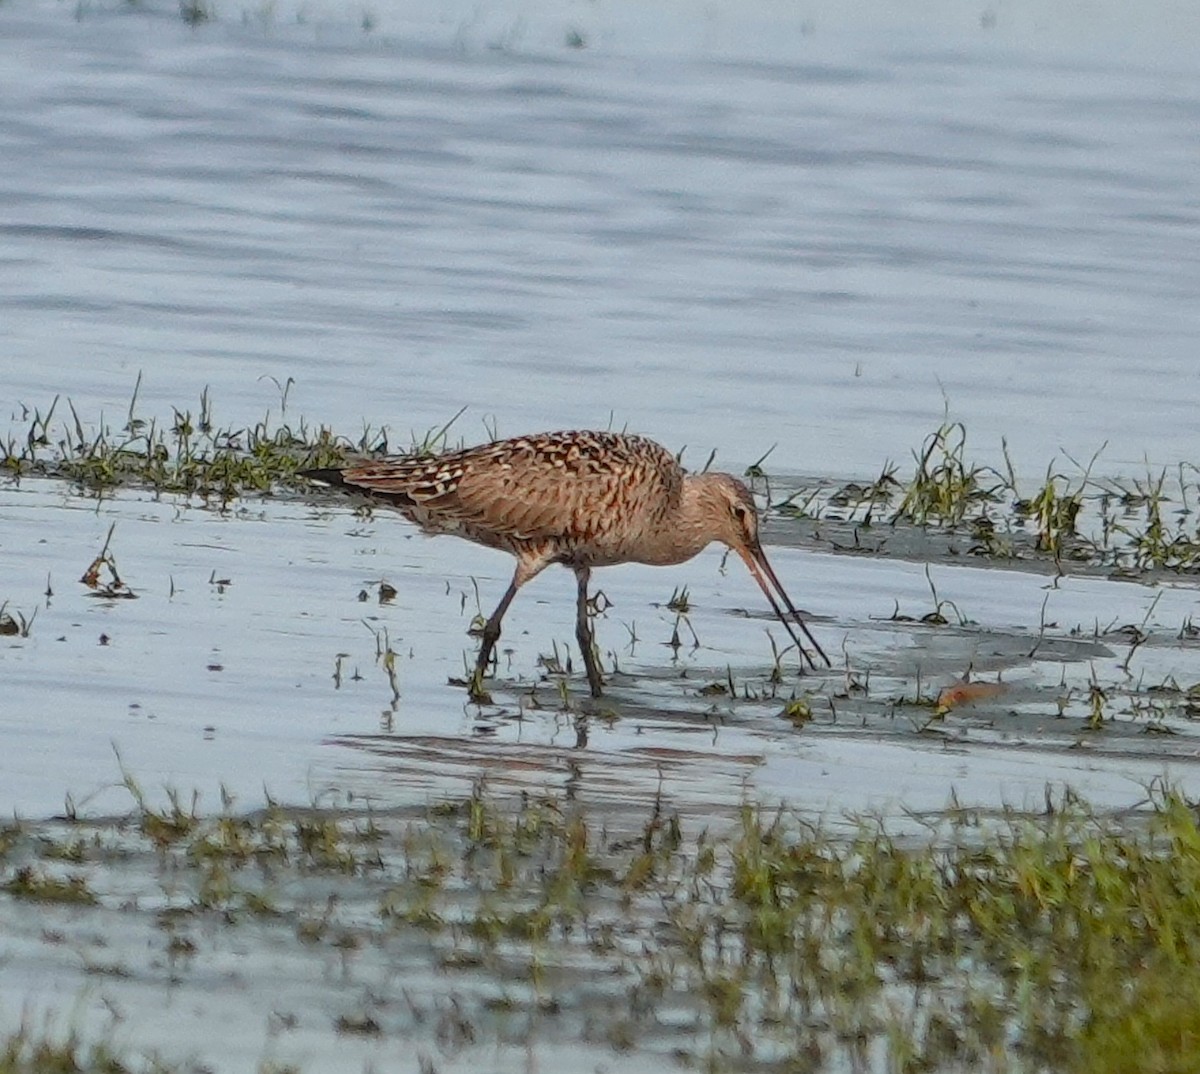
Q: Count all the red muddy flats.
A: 1